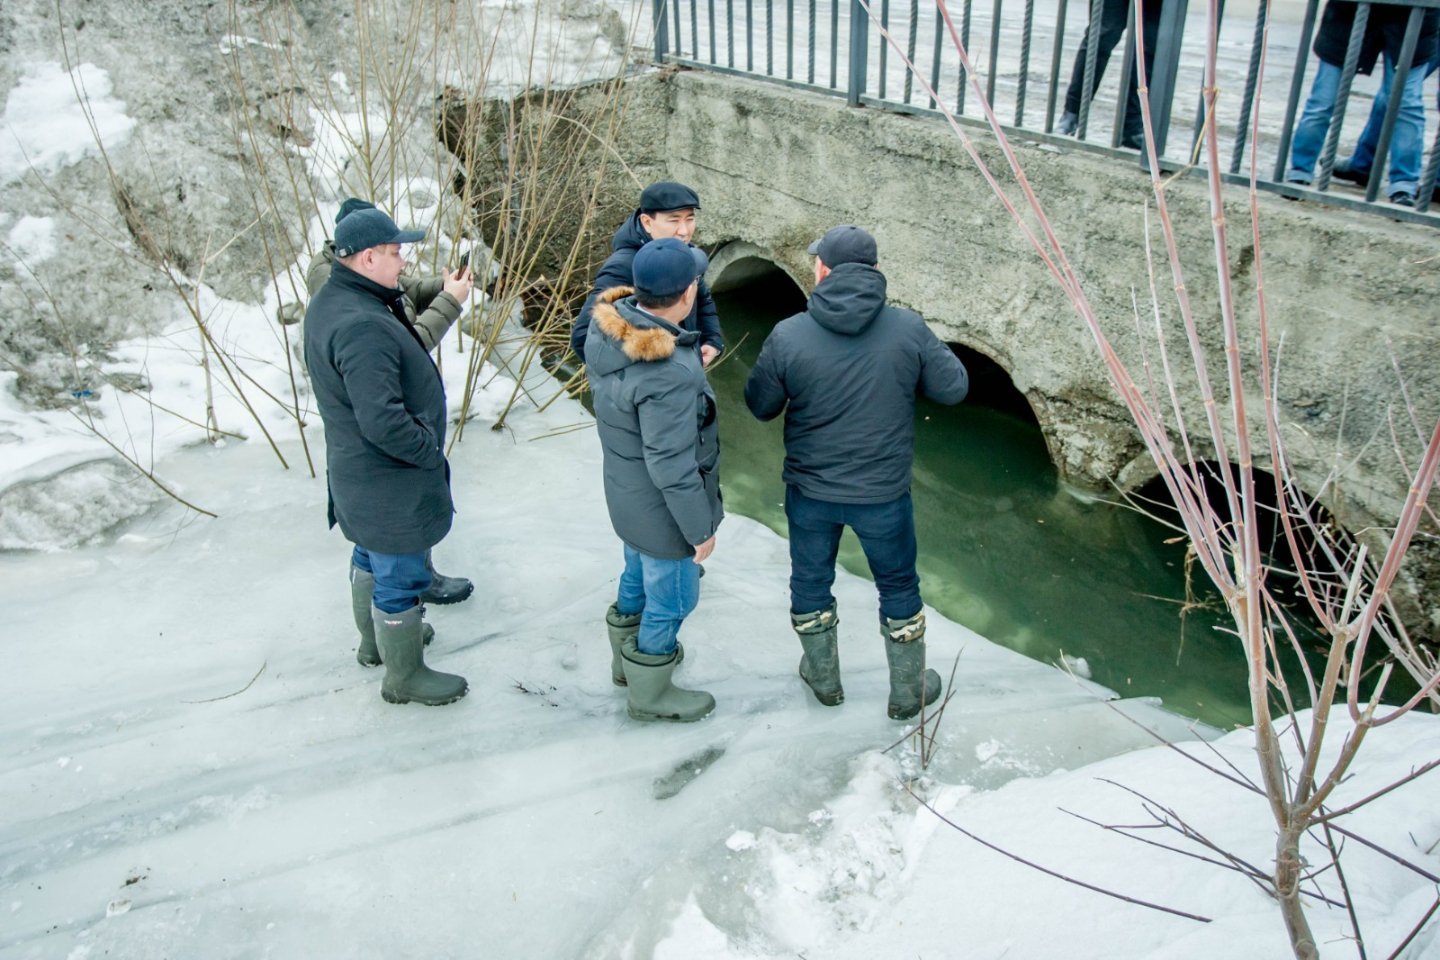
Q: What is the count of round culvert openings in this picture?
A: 3